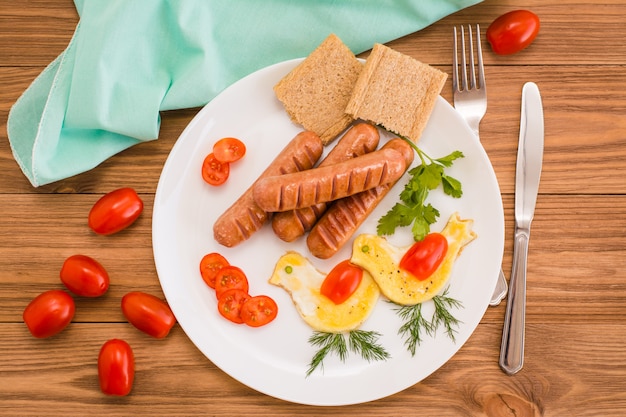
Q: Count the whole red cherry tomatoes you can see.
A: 6